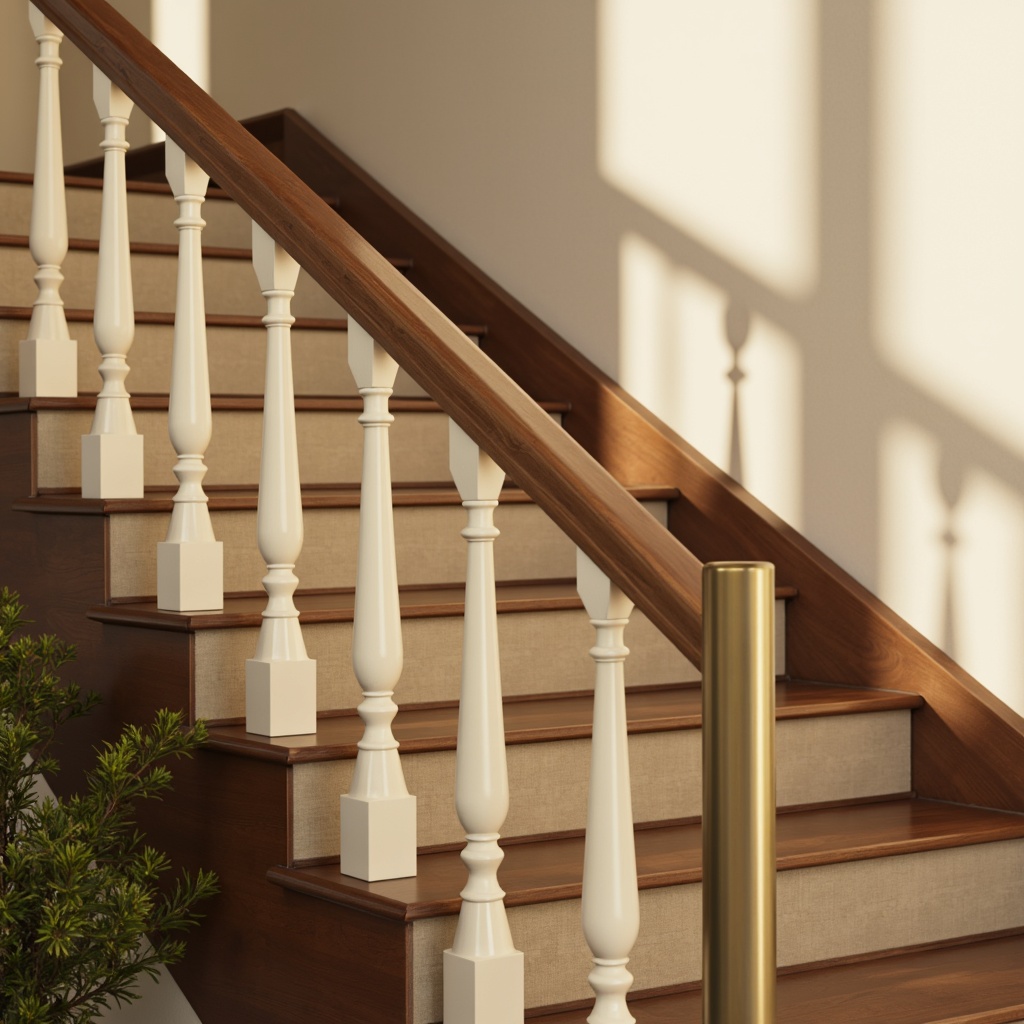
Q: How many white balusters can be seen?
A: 7